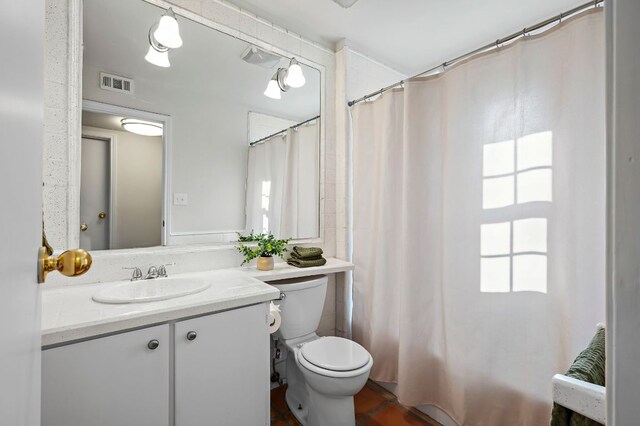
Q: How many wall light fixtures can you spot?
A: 2